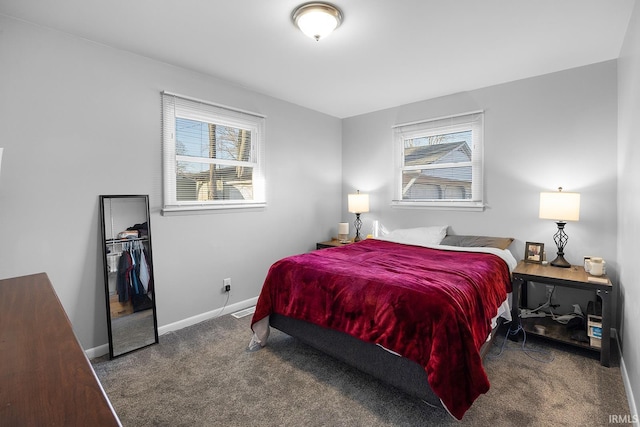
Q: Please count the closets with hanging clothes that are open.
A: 1